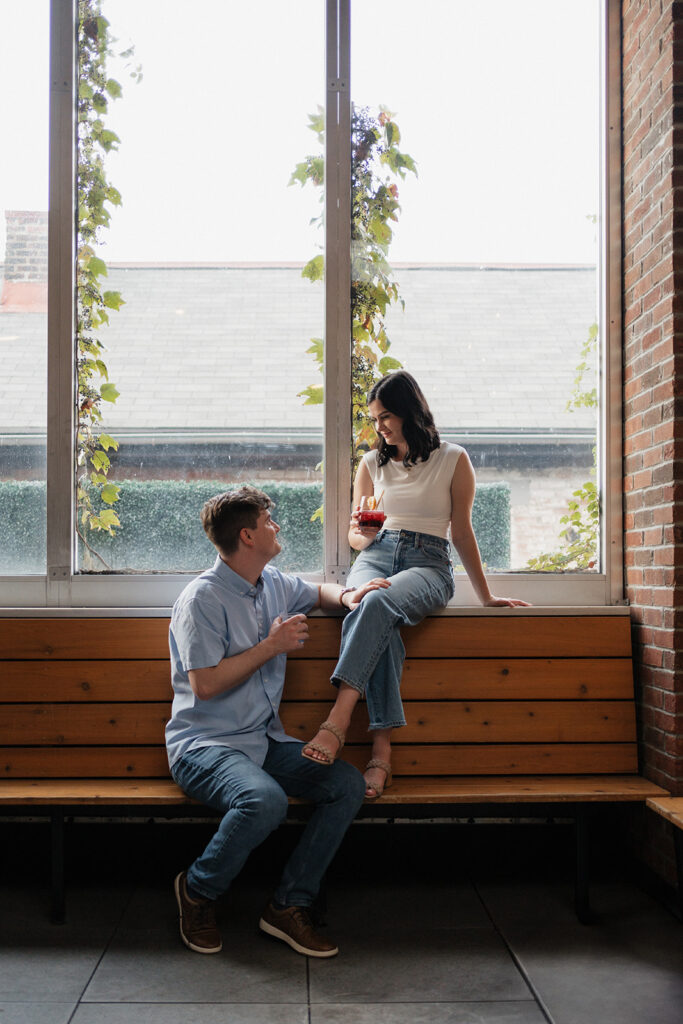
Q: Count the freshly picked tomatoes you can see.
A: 0